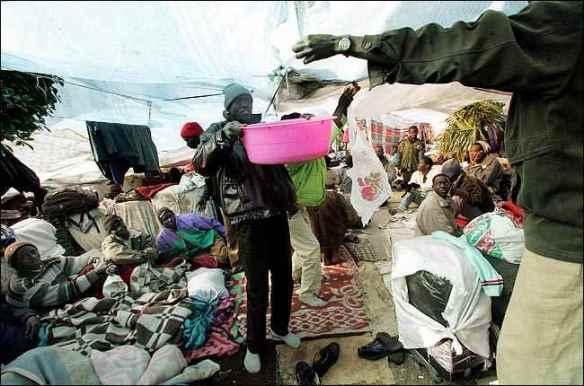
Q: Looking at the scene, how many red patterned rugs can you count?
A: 1